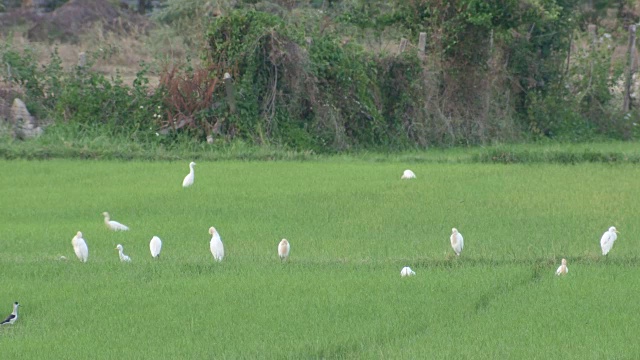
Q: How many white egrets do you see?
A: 12